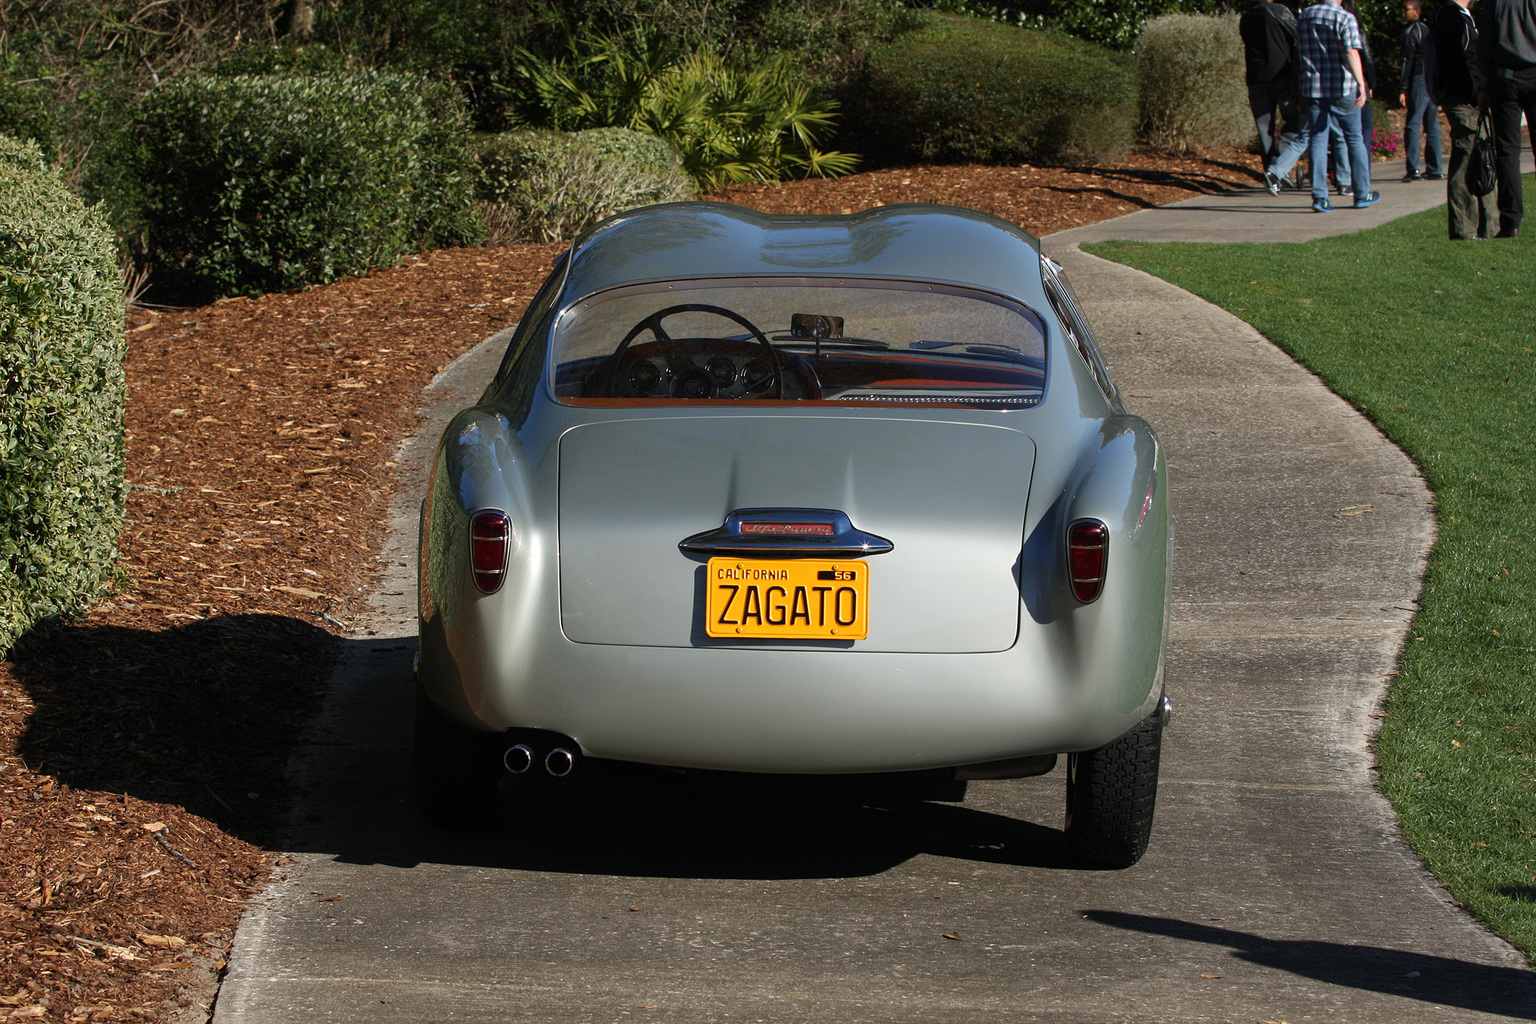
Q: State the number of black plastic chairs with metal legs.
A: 0